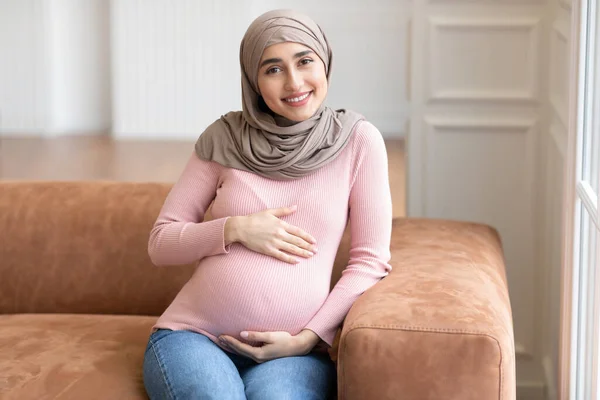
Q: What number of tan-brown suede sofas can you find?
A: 1